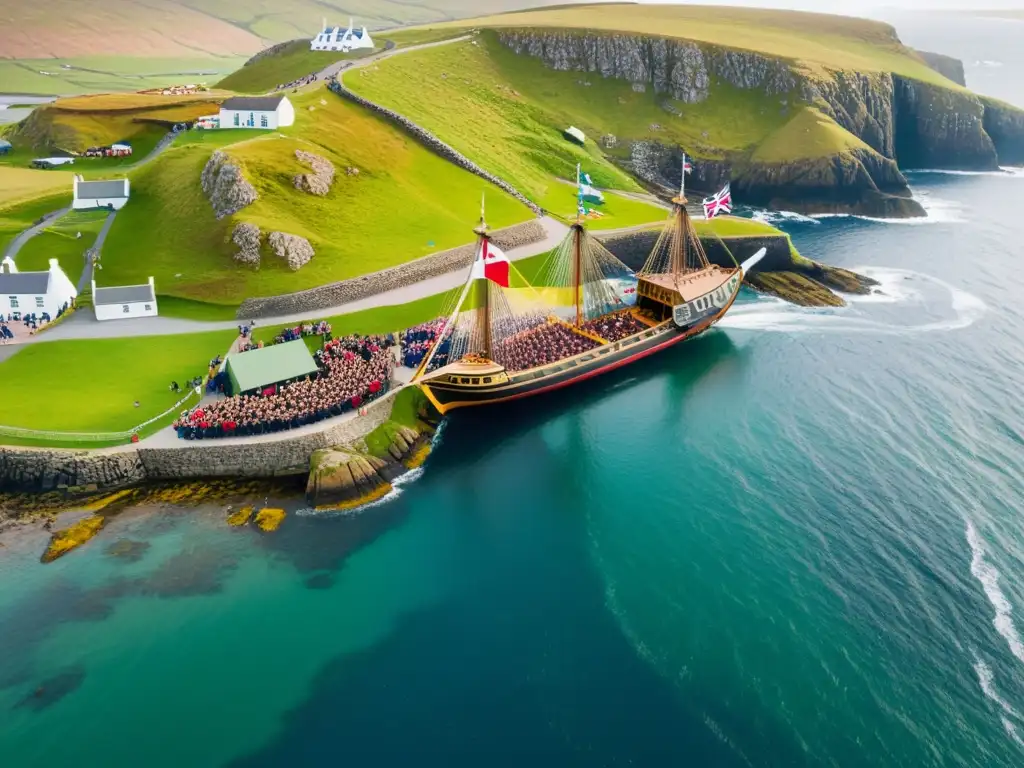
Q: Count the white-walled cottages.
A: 5